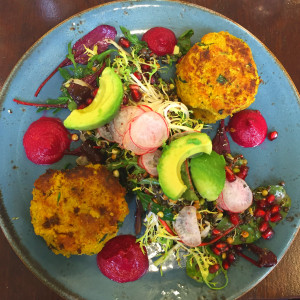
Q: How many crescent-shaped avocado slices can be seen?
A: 2